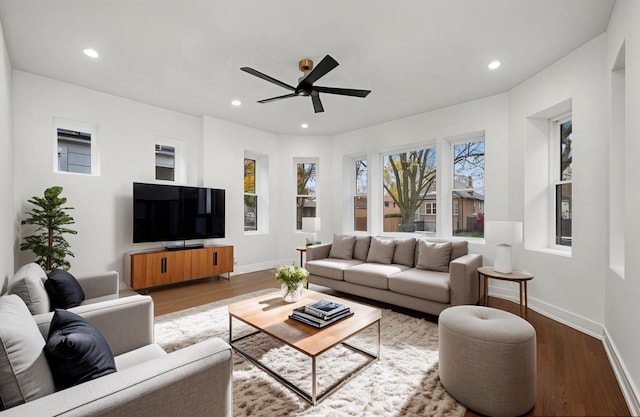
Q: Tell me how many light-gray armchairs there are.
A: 2